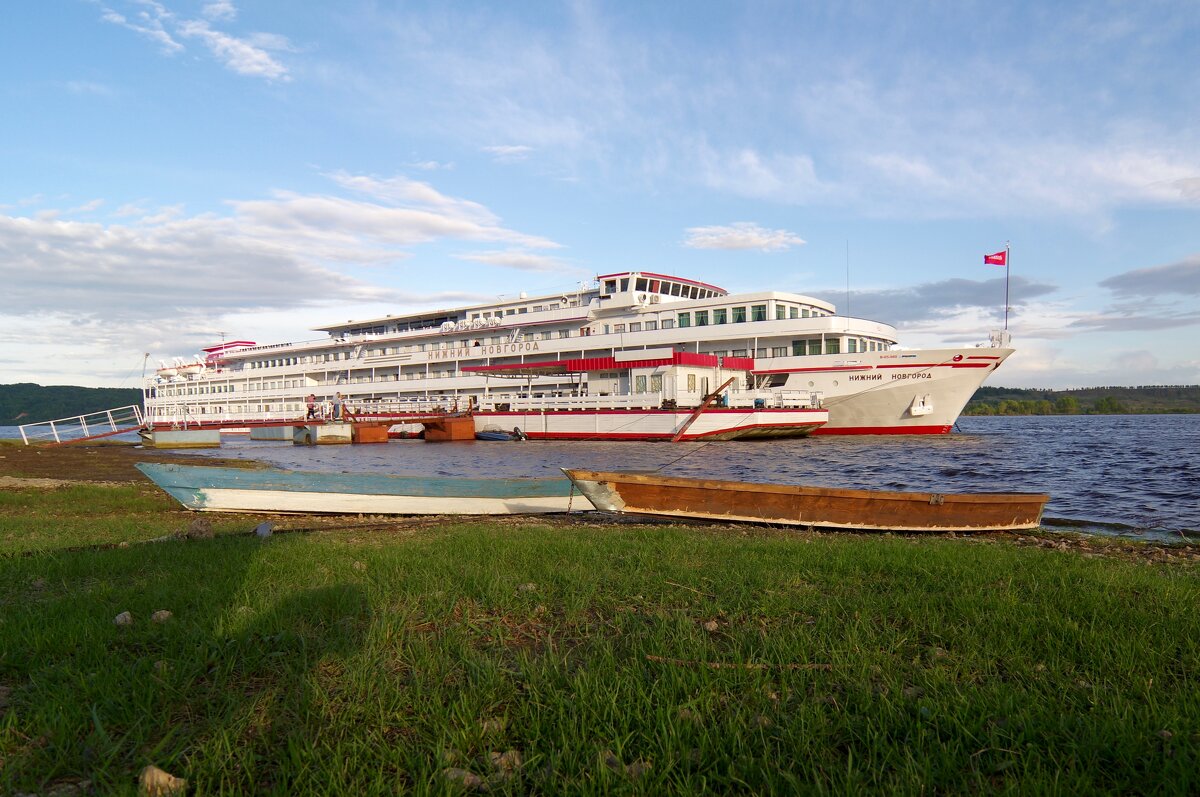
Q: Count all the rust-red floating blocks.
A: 2